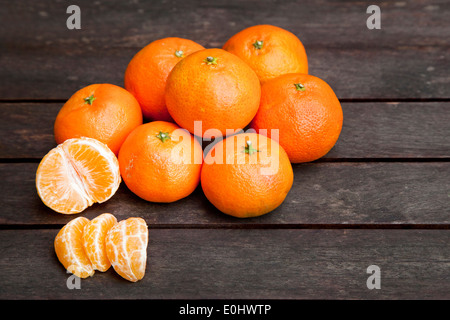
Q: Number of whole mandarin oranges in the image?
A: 7